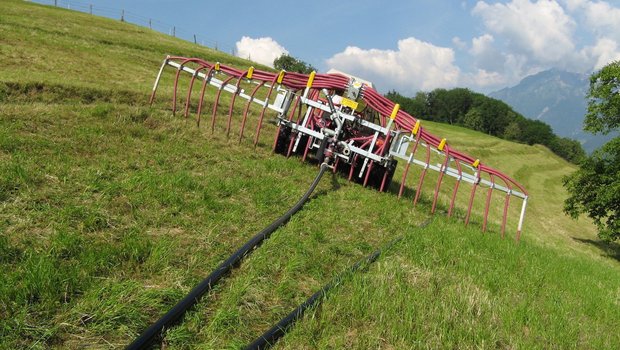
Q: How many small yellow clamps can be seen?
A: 8